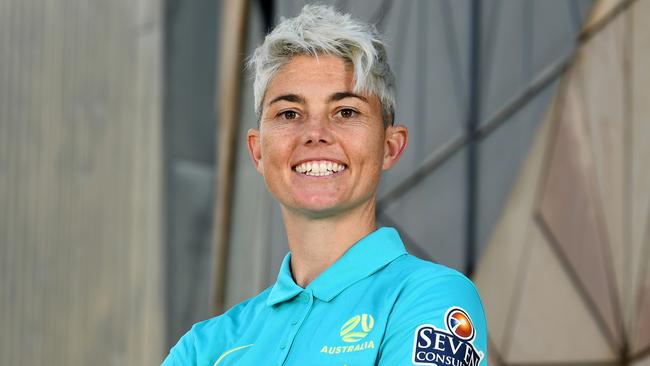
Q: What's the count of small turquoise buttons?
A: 3